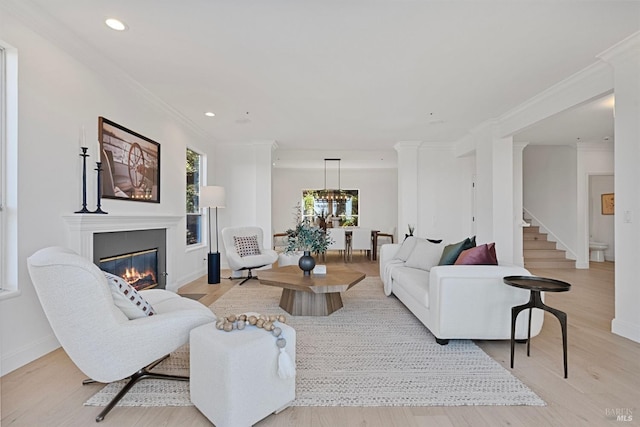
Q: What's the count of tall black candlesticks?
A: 2